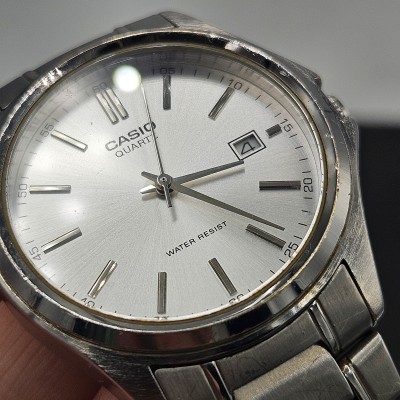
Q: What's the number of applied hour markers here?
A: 12